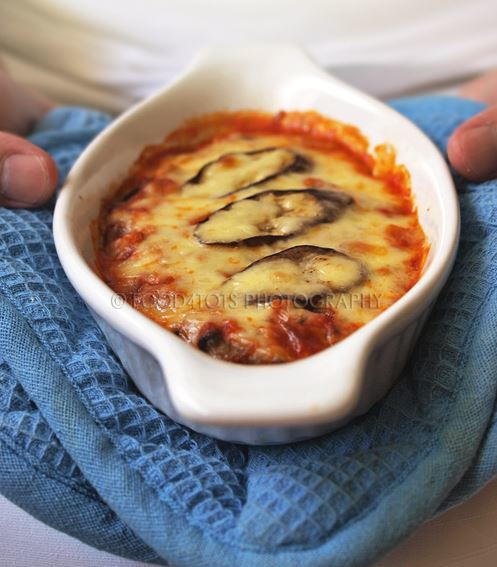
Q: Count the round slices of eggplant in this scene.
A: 3